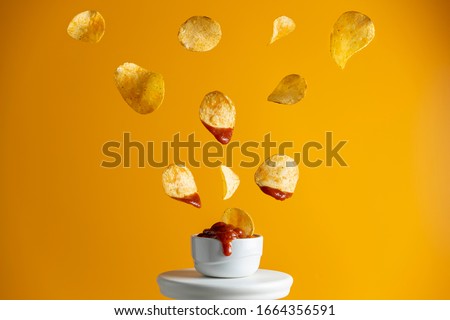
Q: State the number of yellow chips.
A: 11